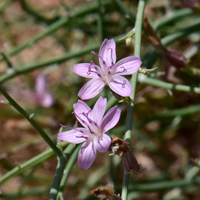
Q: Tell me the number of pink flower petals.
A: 11